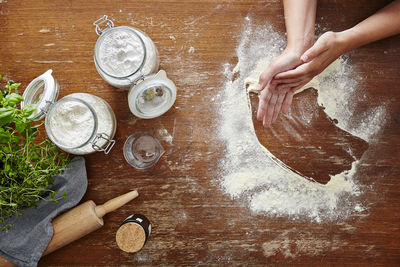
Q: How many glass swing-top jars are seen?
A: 2